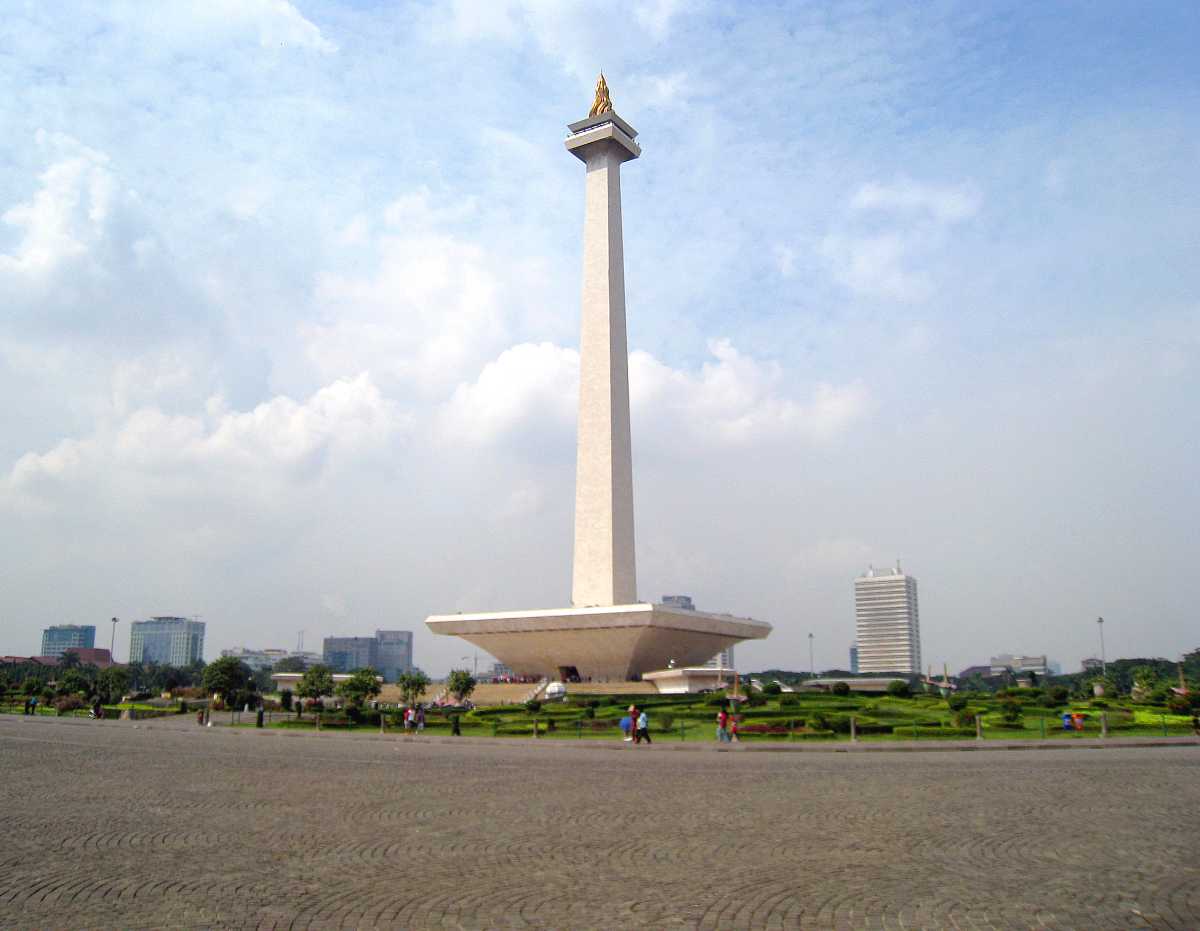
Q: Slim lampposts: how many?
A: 3